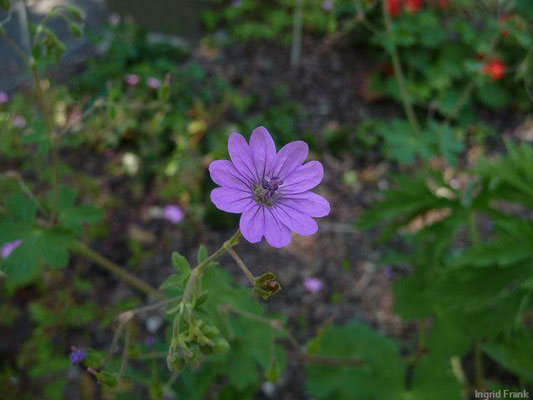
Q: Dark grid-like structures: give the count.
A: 0